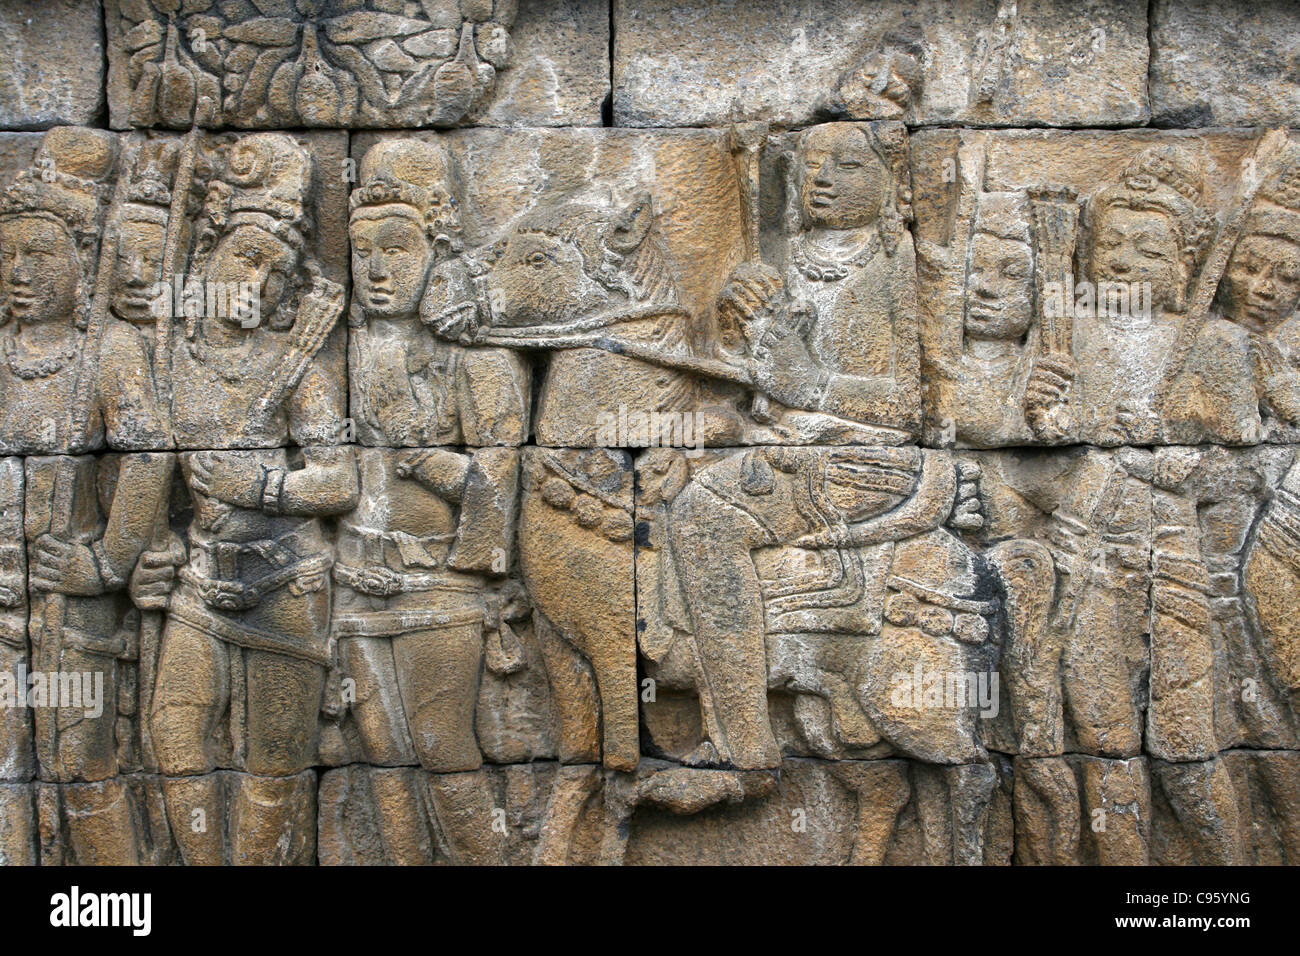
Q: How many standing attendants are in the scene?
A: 7